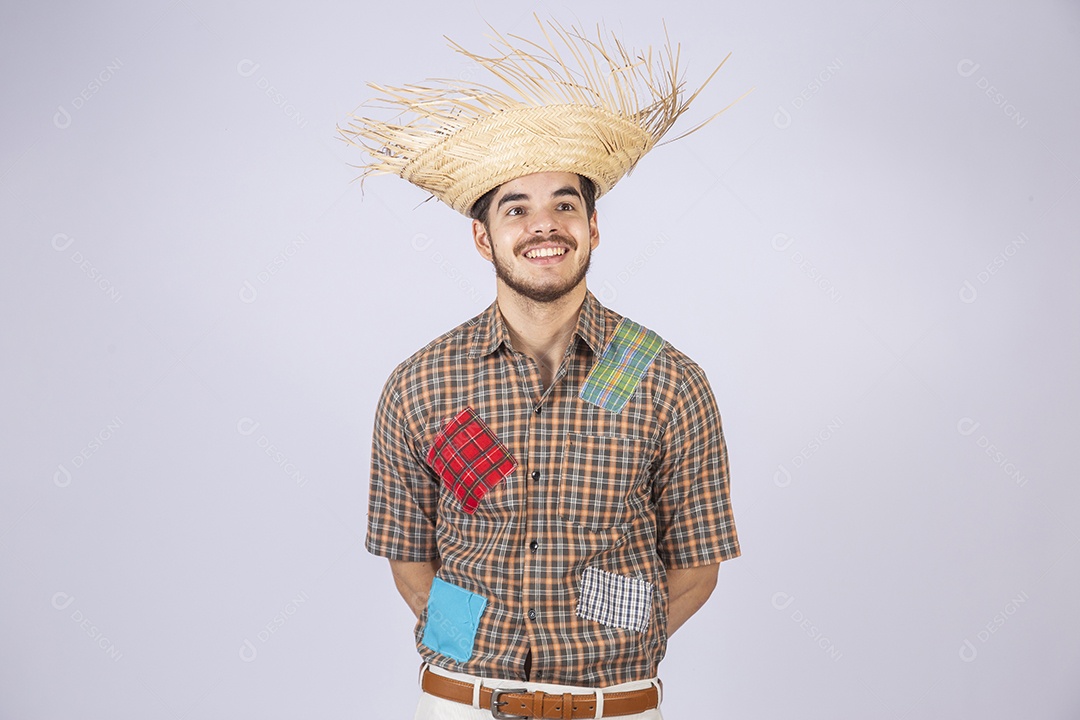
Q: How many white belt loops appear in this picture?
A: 4